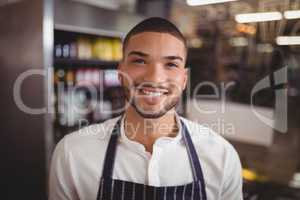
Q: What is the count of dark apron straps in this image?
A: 2